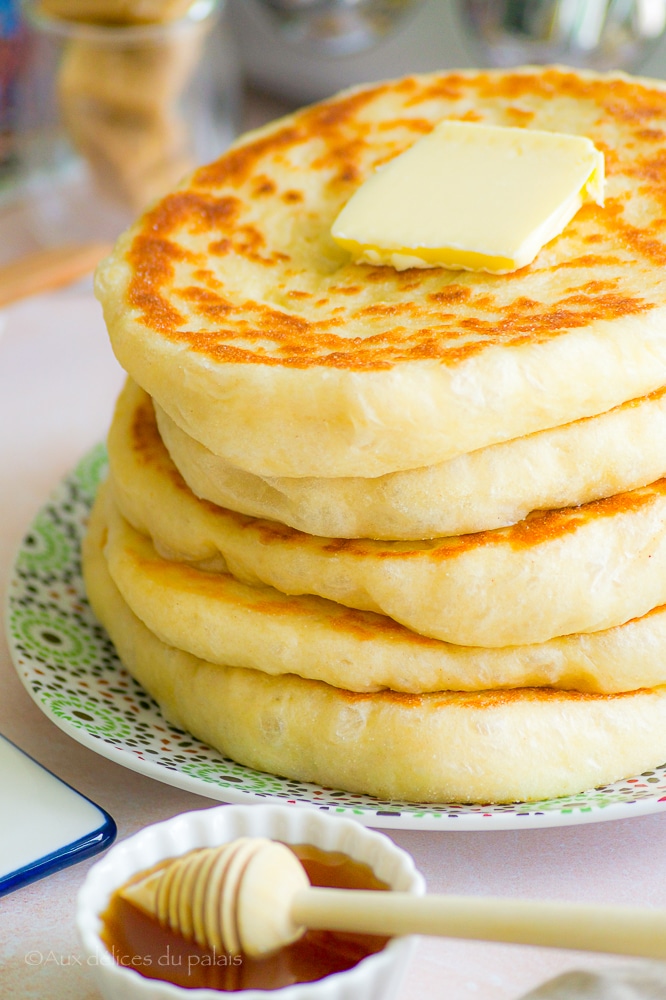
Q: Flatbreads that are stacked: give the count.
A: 5